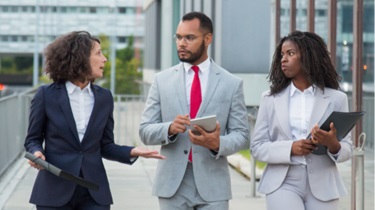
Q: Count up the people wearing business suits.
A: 3